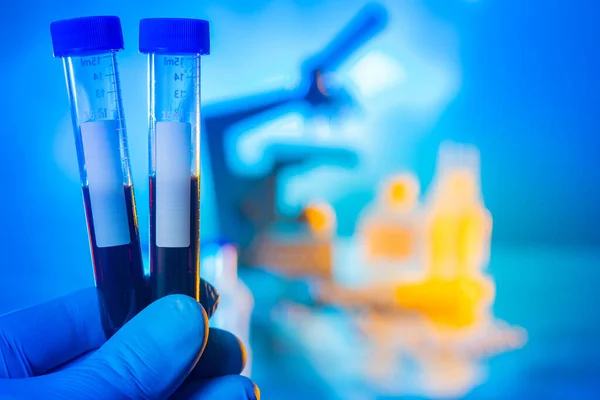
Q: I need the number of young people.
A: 0